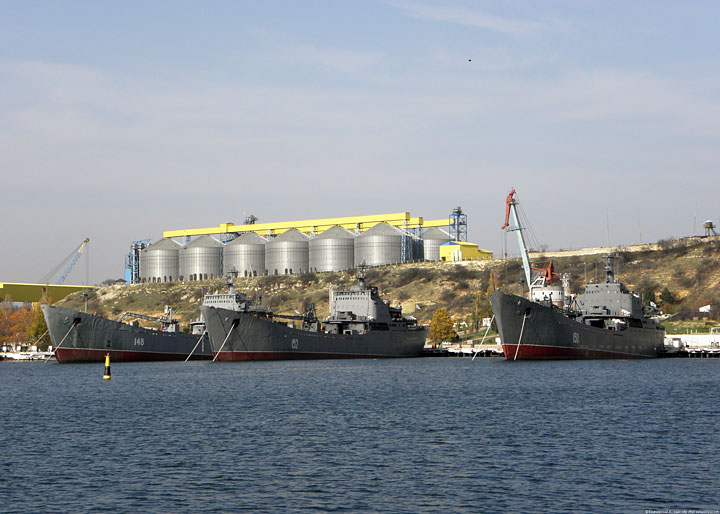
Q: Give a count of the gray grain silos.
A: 7